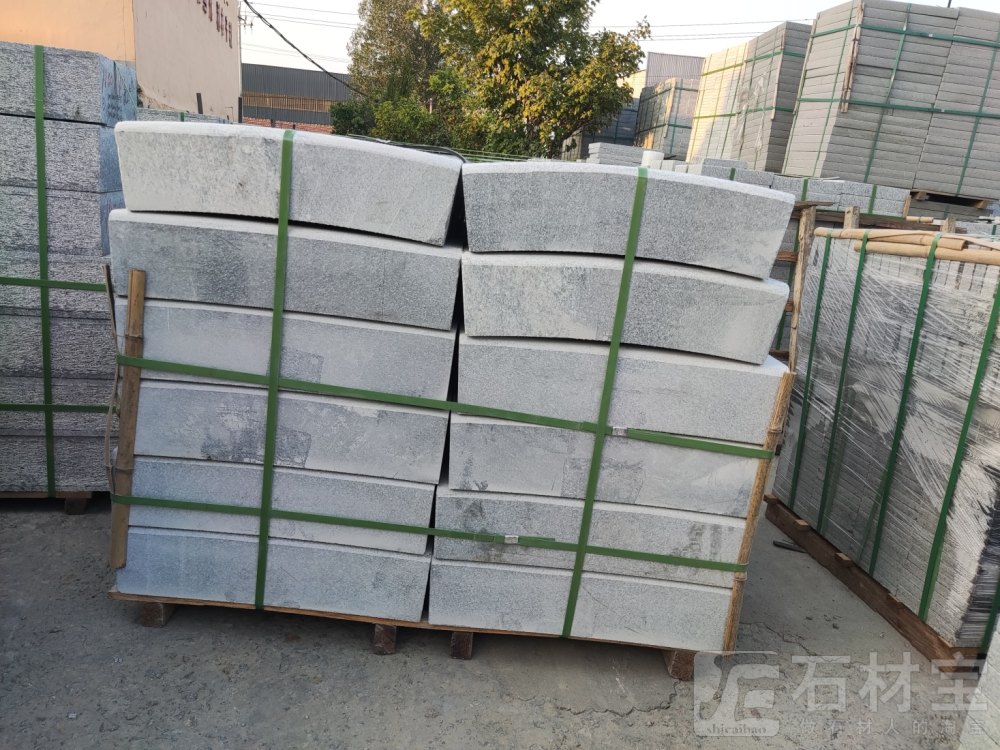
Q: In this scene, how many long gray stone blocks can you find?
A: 12